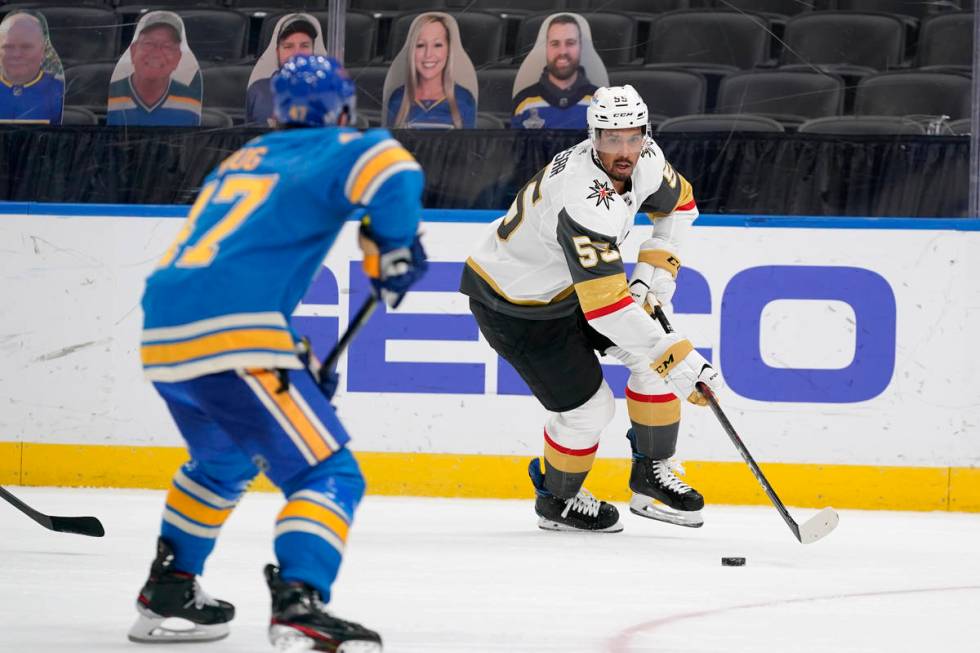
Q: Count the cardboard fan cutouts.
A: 5